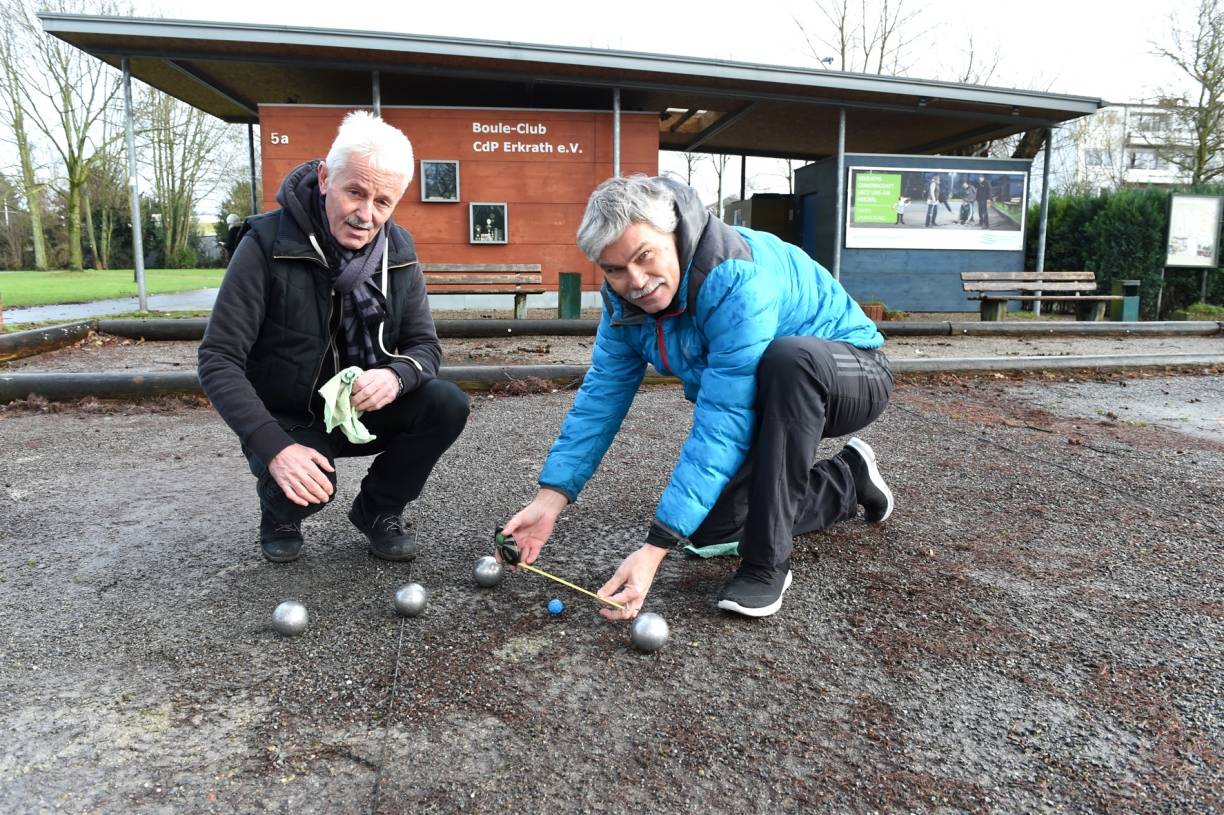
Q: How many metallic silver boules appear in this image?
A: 4